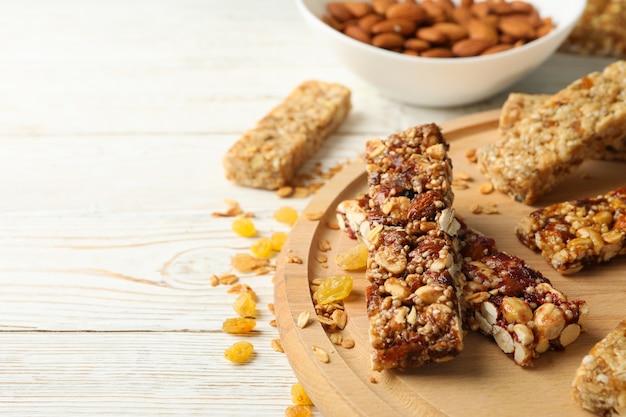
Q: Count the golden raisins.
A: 11